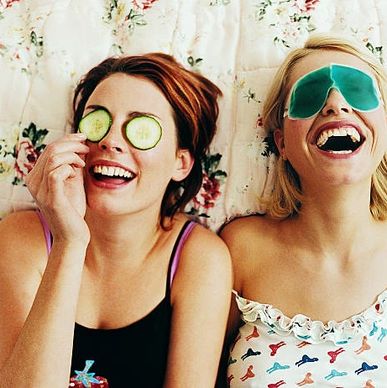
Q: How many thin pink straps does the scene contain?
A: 2